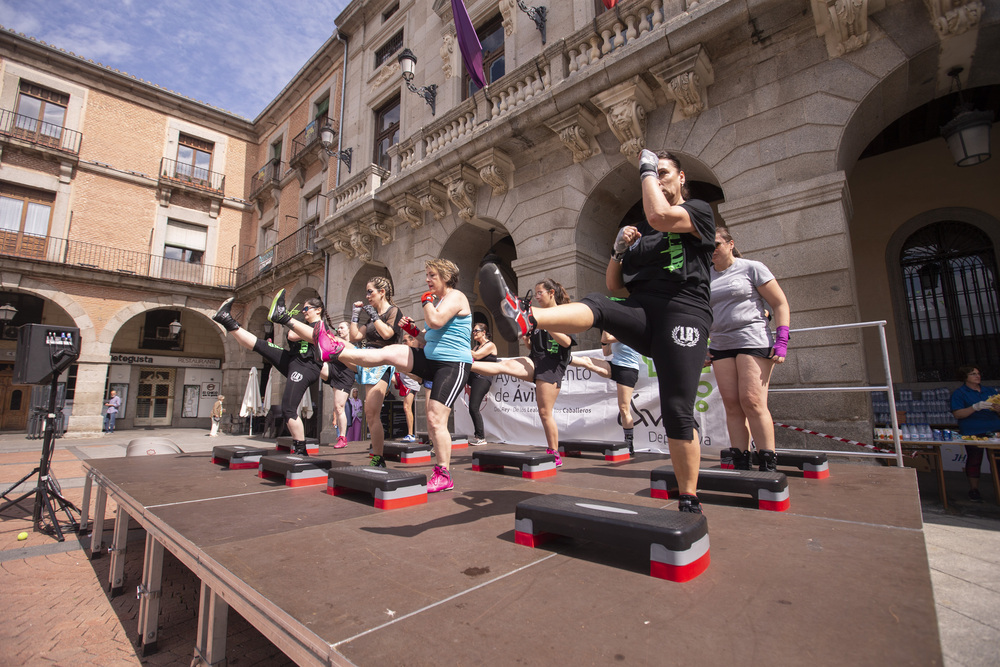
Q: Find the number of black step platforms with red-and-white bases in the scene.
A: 11